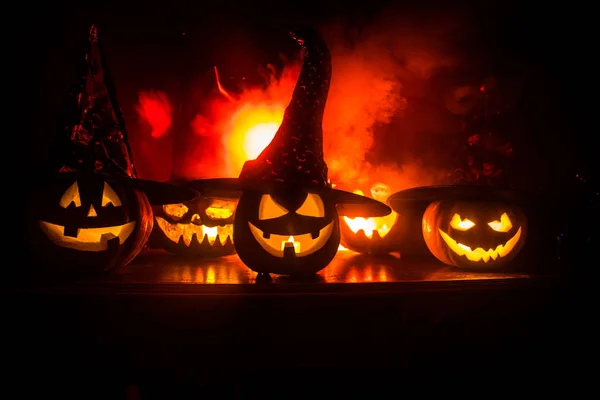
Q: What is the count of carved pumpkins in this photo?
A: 5